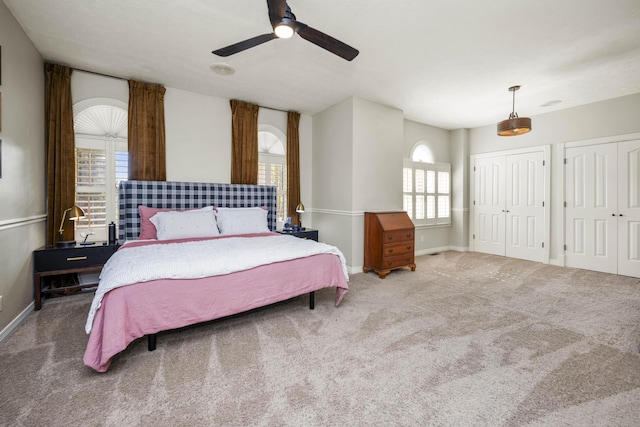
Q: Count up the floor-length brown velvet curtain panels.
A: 4